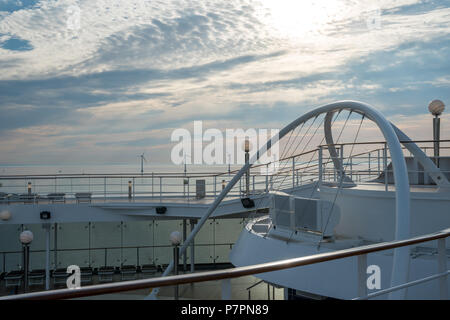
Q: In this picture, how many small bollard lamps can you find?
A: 3